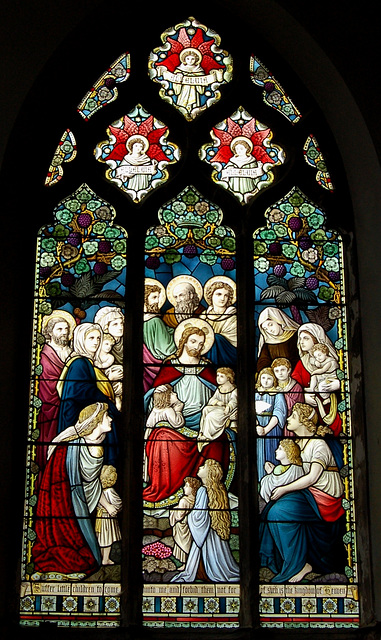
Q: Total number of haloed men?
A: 5